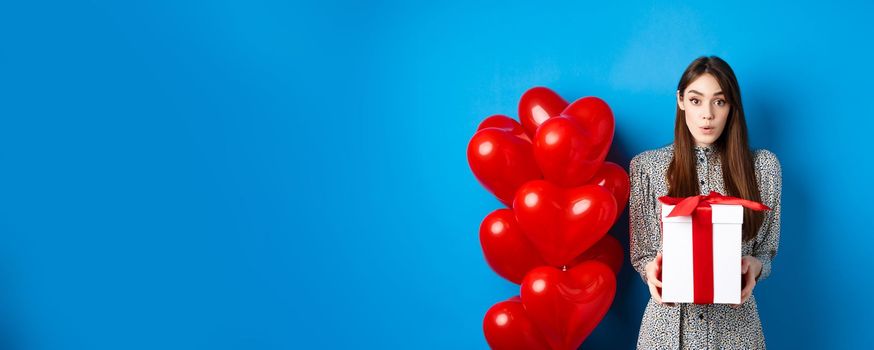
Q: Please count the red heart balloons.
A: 9